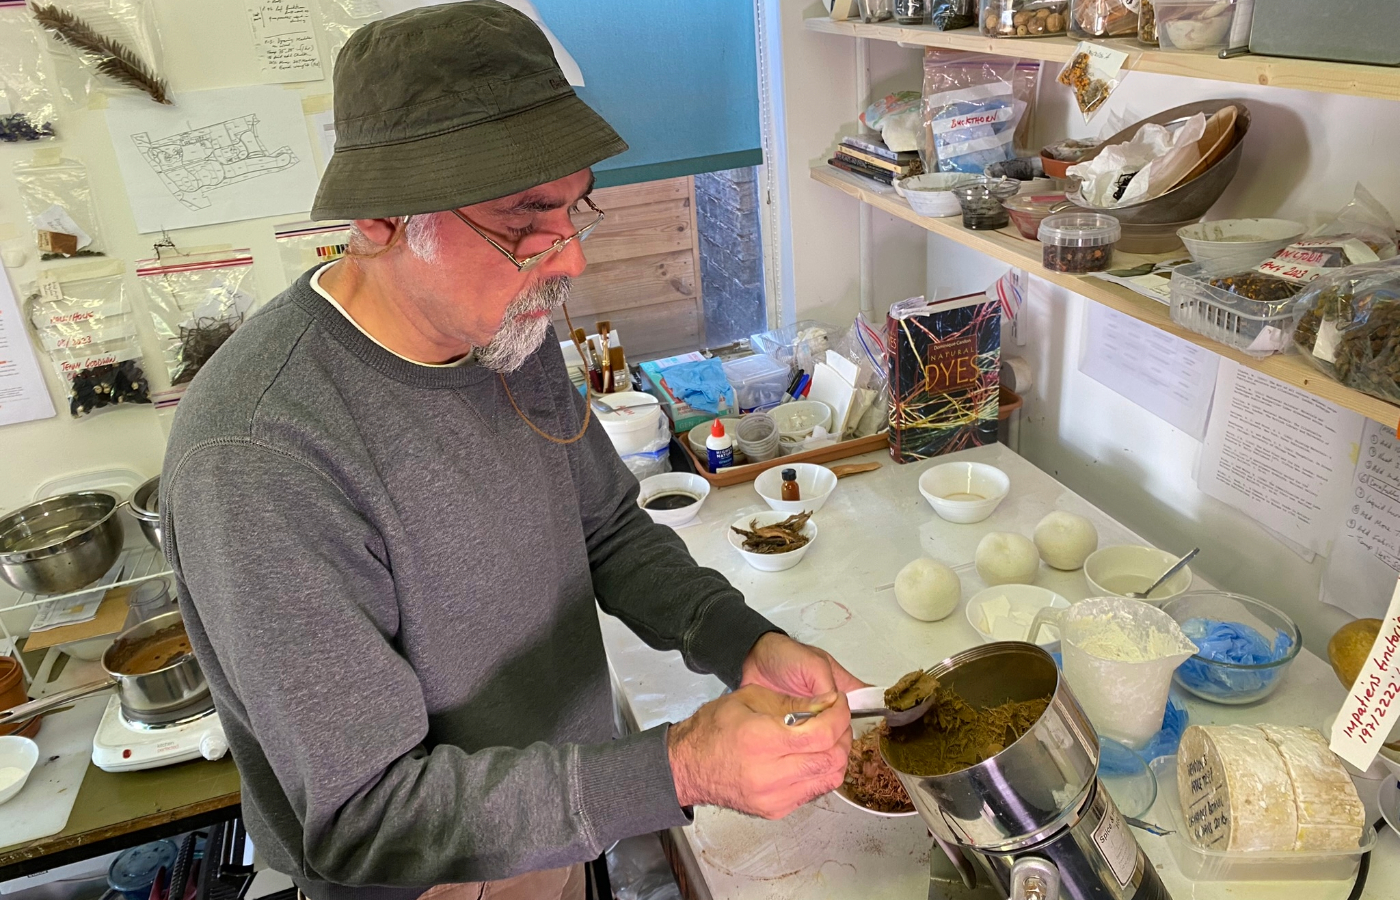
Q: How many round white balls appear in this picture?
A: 3